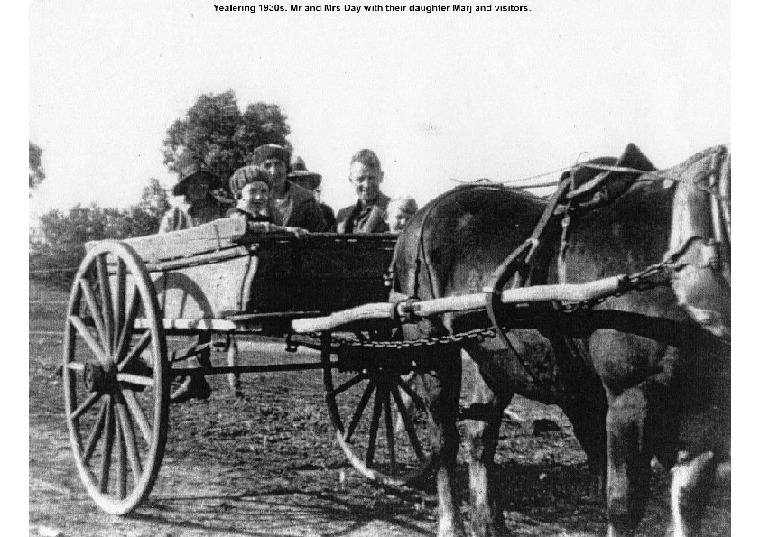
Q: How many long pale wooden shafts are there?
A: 1